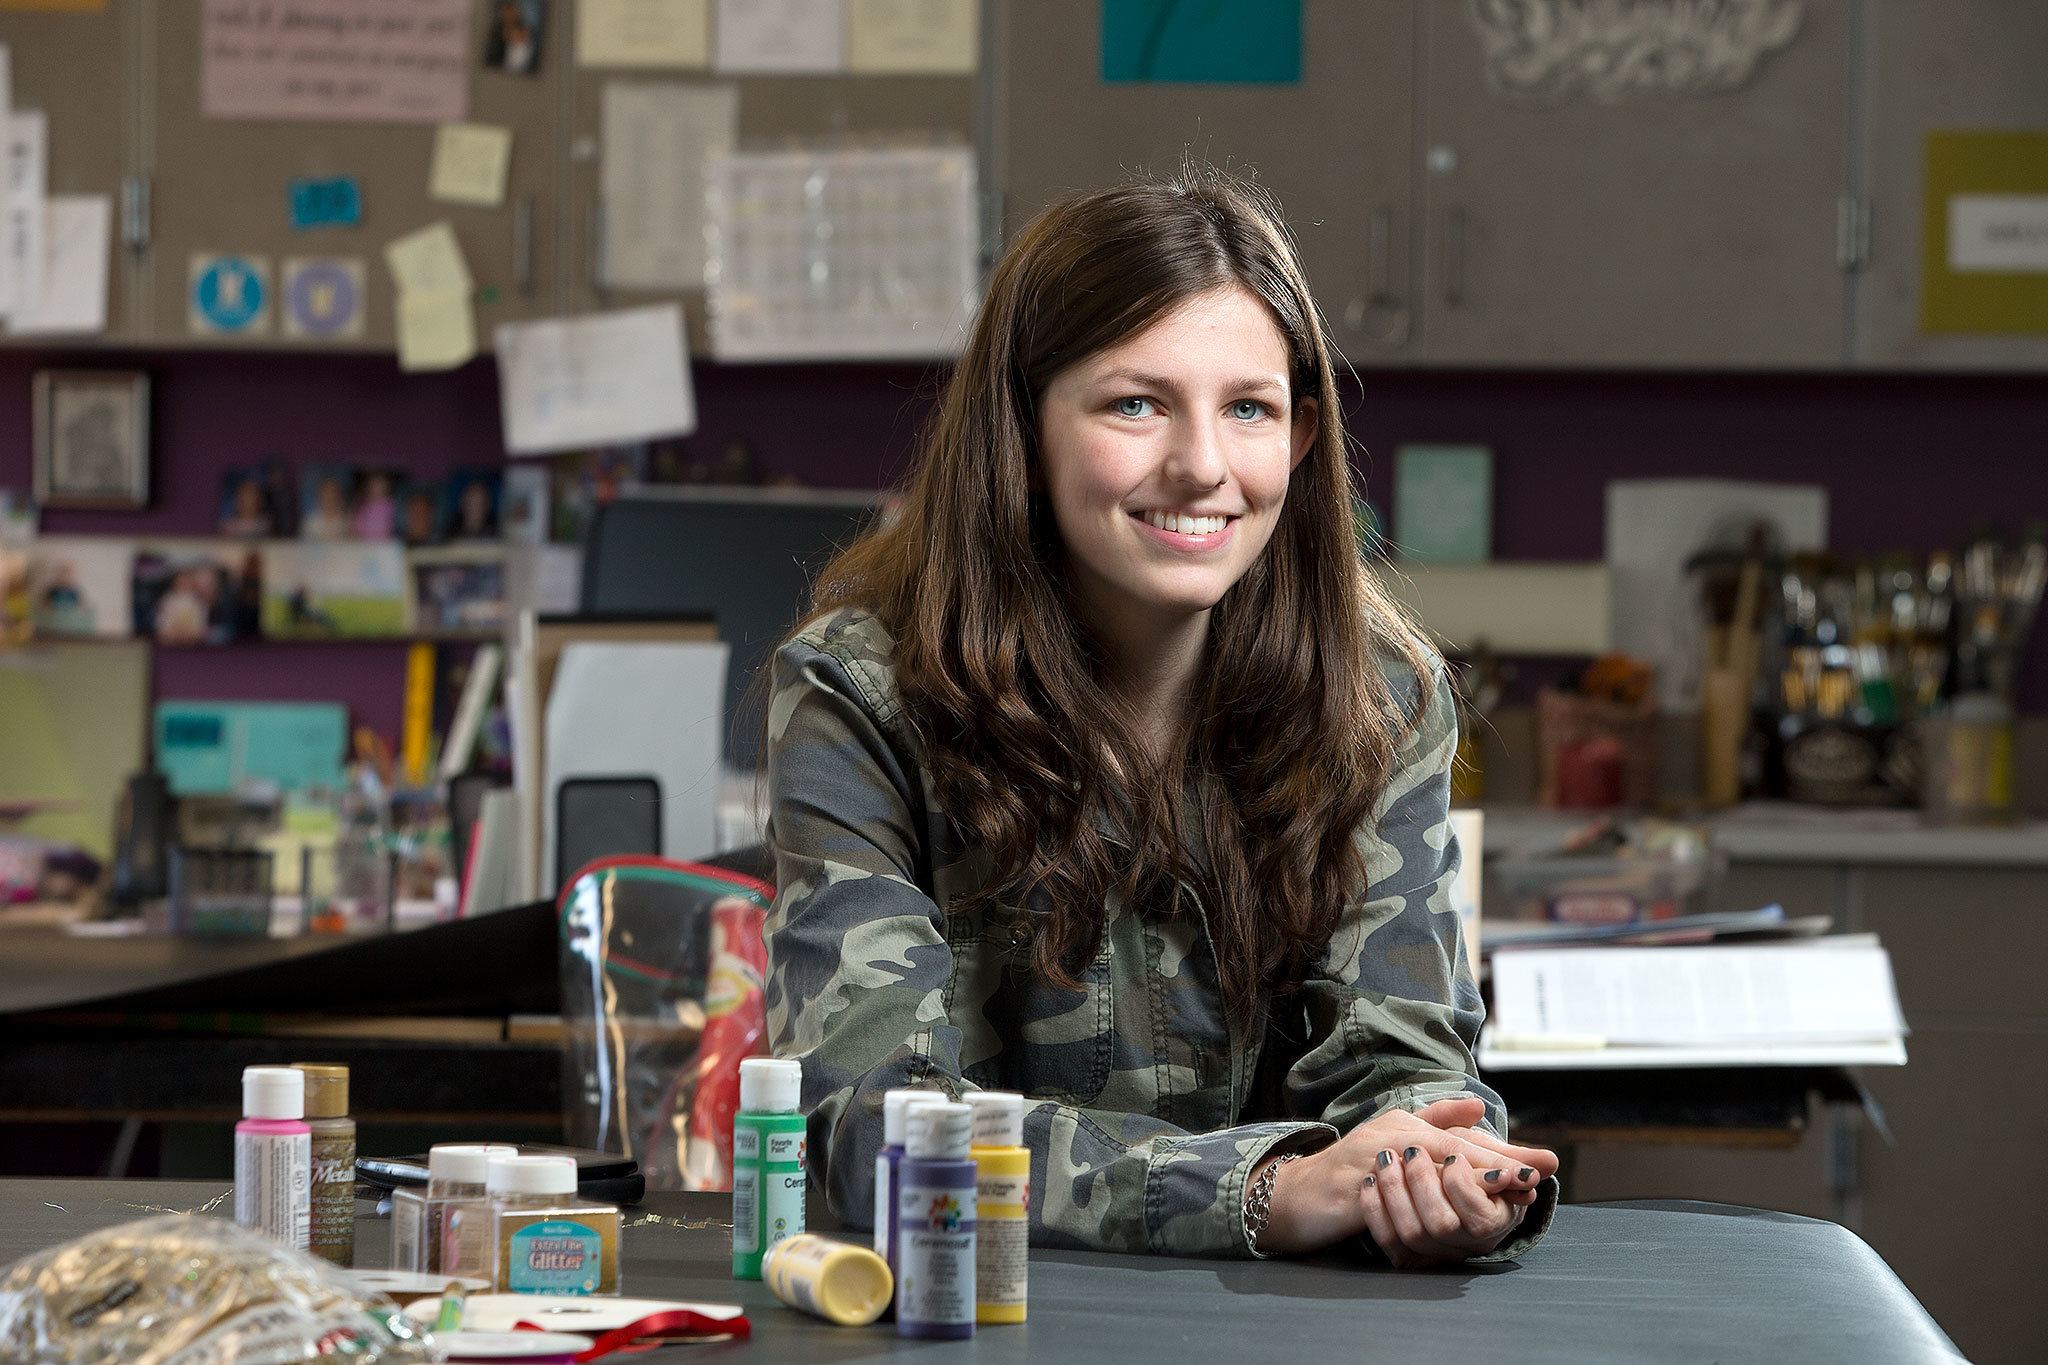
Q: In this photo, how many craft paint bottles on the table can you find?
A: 7